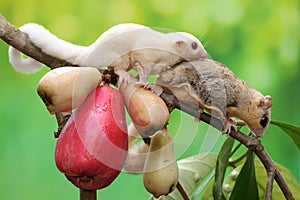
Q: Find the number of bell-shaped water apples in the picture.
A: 4